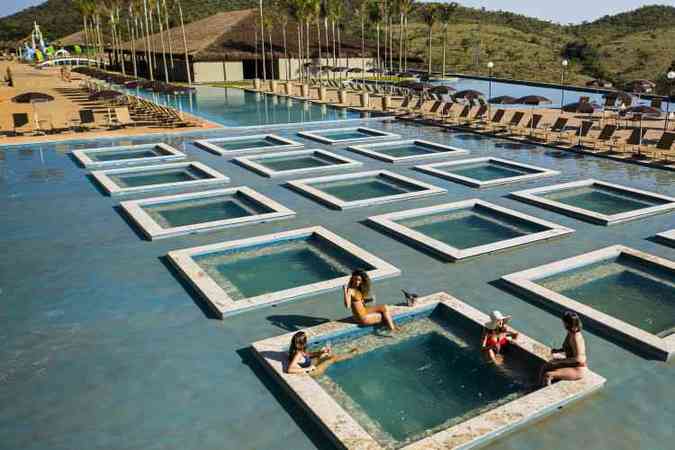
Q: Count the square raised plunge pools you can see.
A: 15